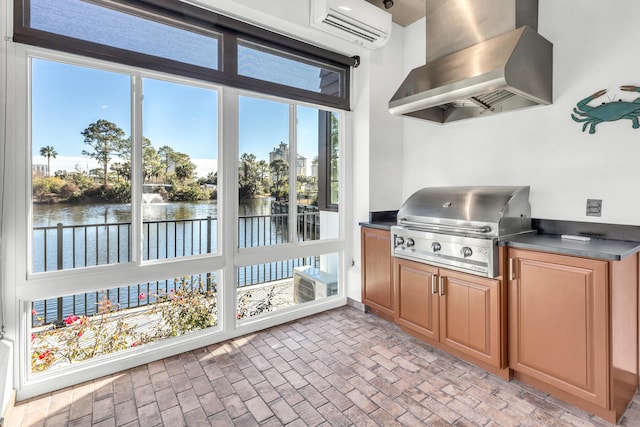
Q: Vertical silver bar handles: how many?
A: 3